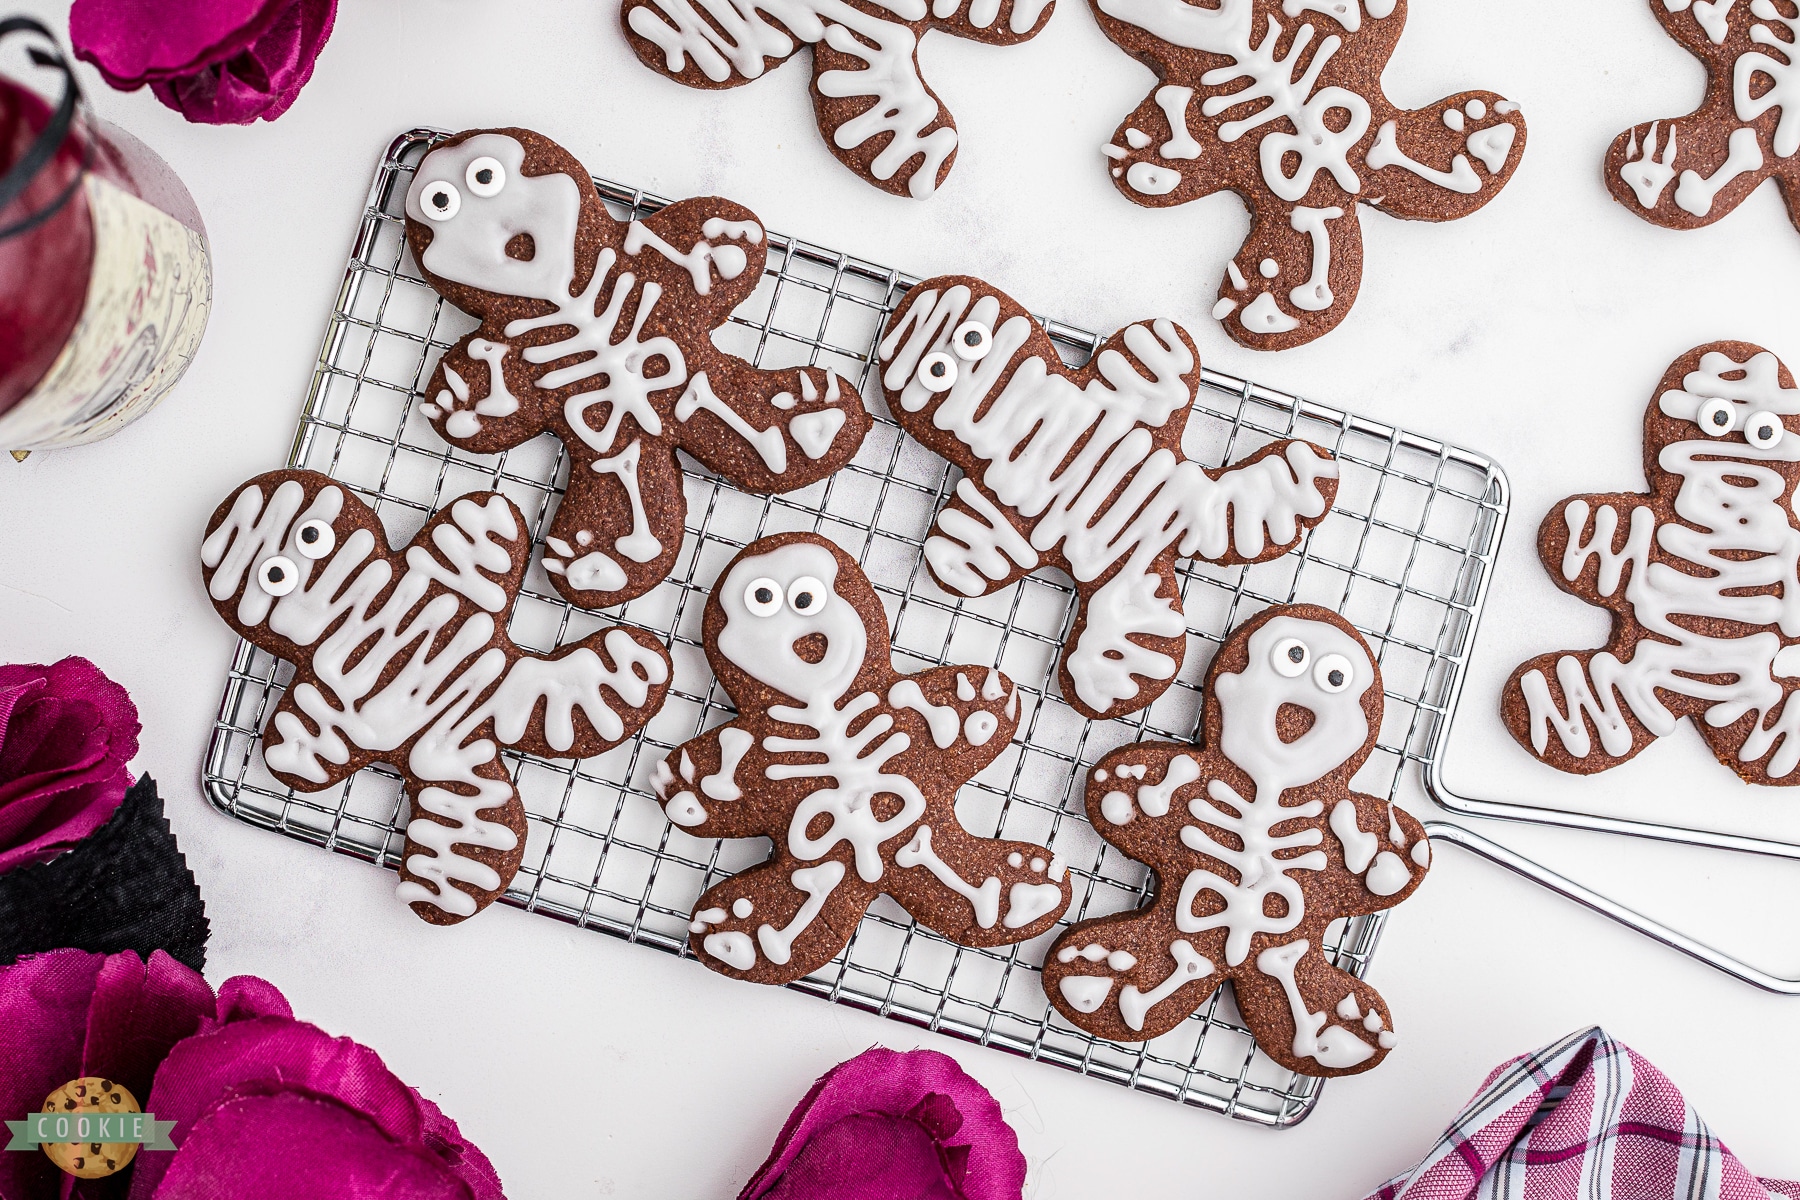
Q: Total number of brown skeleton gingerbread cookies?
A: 5